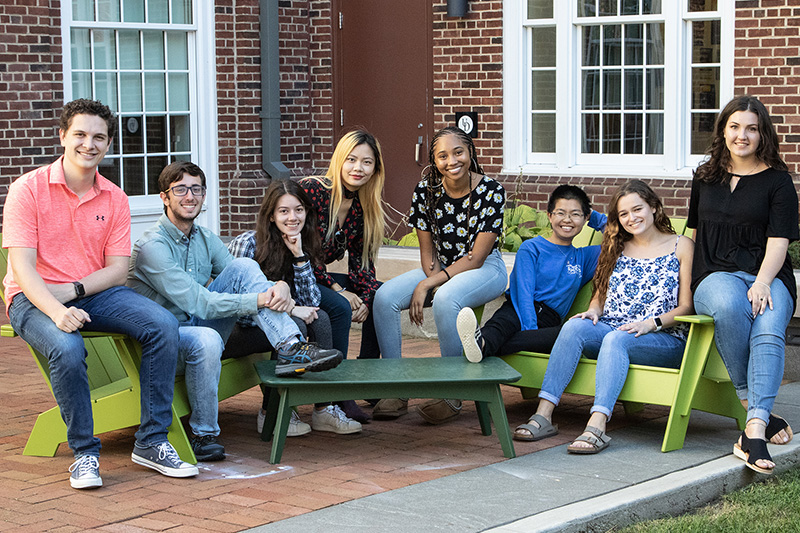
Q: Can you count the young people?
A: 8